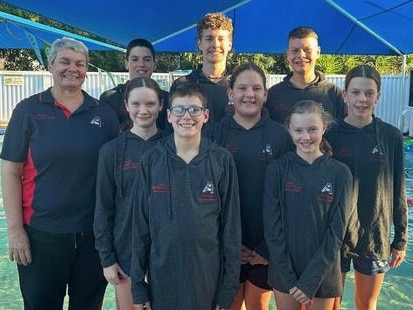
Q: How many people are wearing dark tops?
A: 9